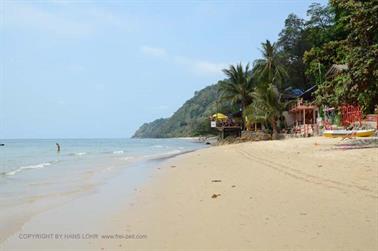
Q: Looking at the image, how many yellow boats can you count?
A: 1